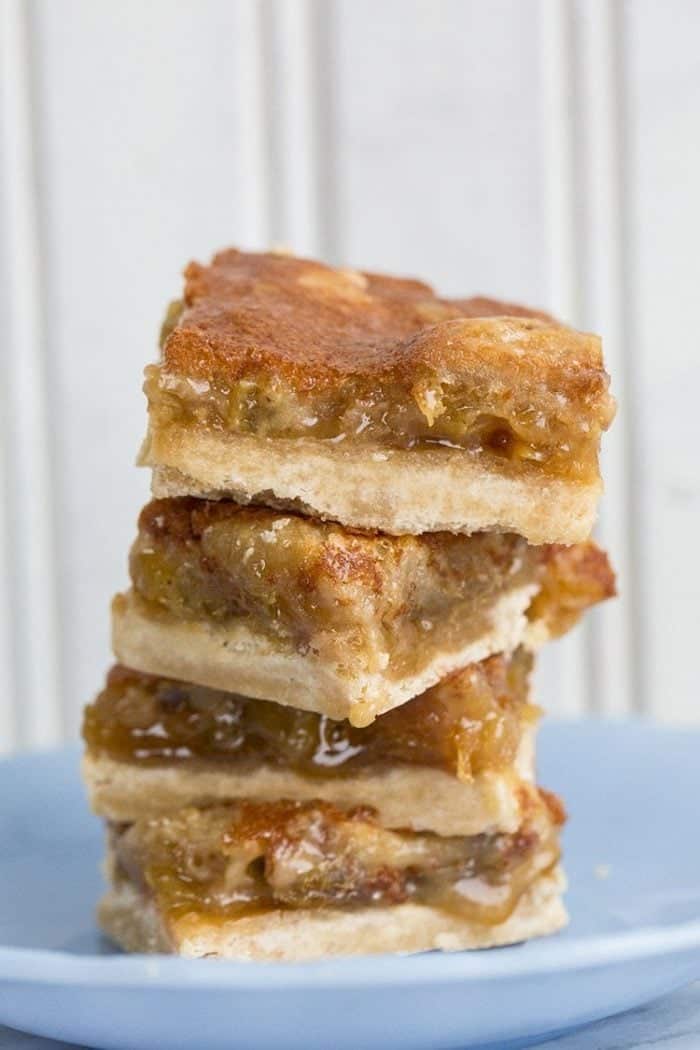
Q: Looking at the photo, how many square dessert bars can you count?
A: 4